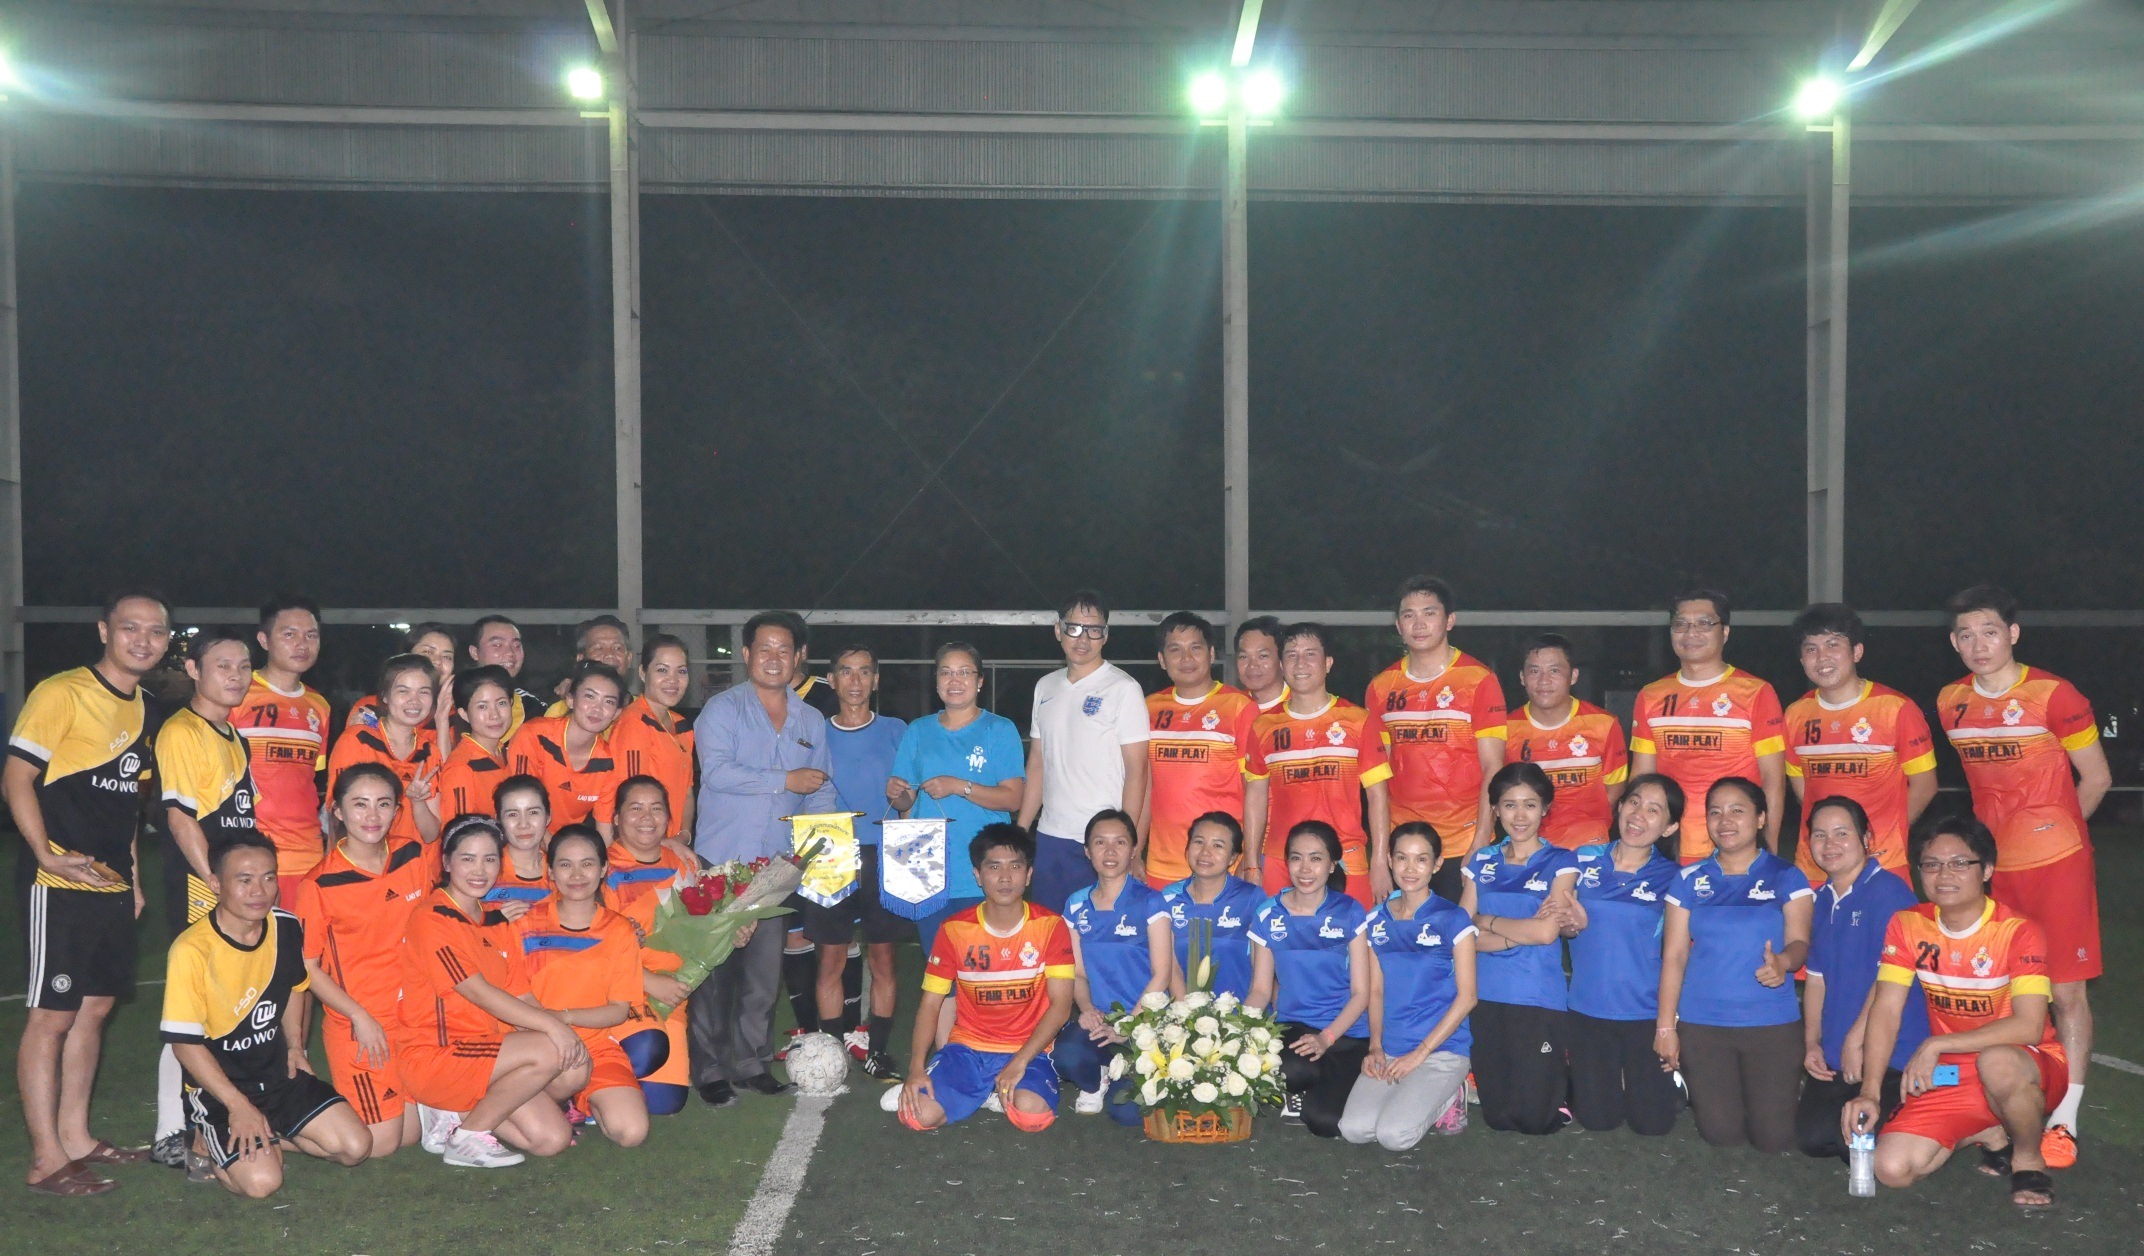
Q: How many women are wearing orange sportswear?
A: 10